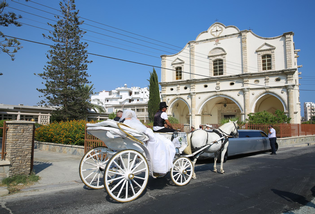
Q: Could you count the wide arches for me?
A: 3